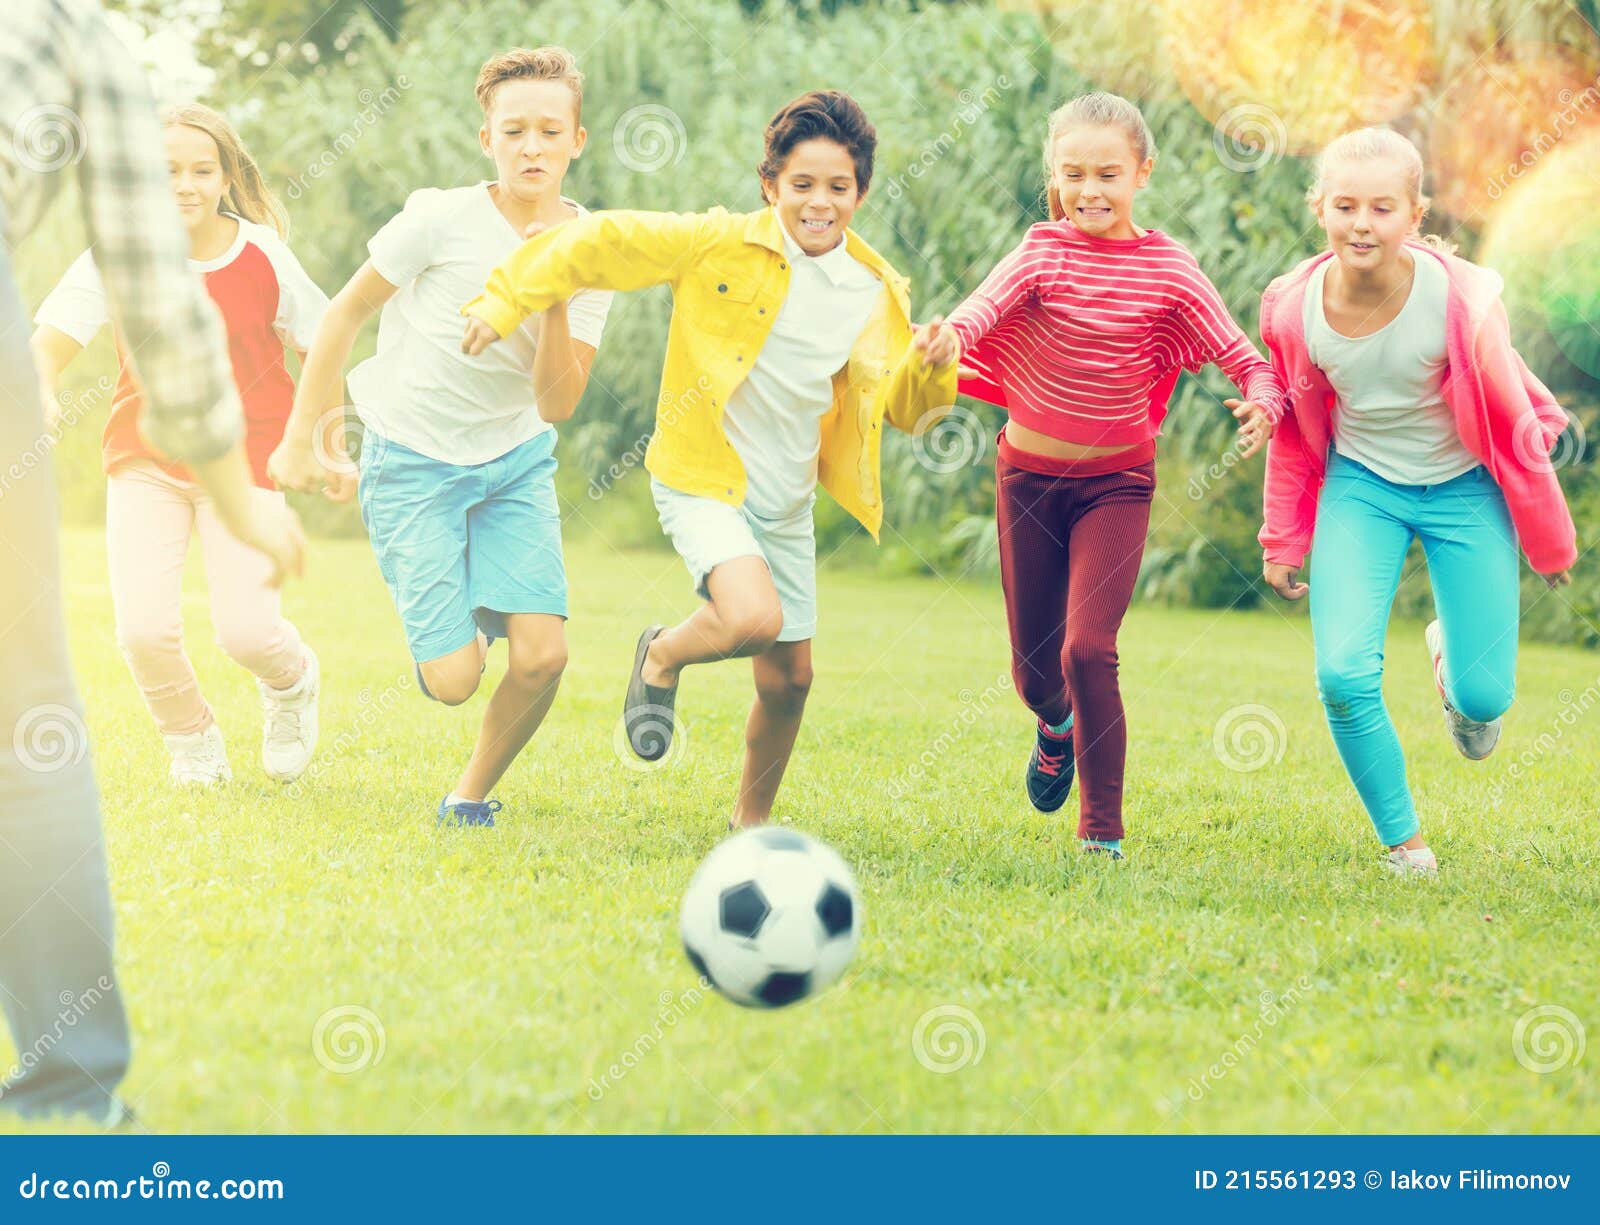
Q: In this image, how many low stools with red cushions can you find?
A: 0